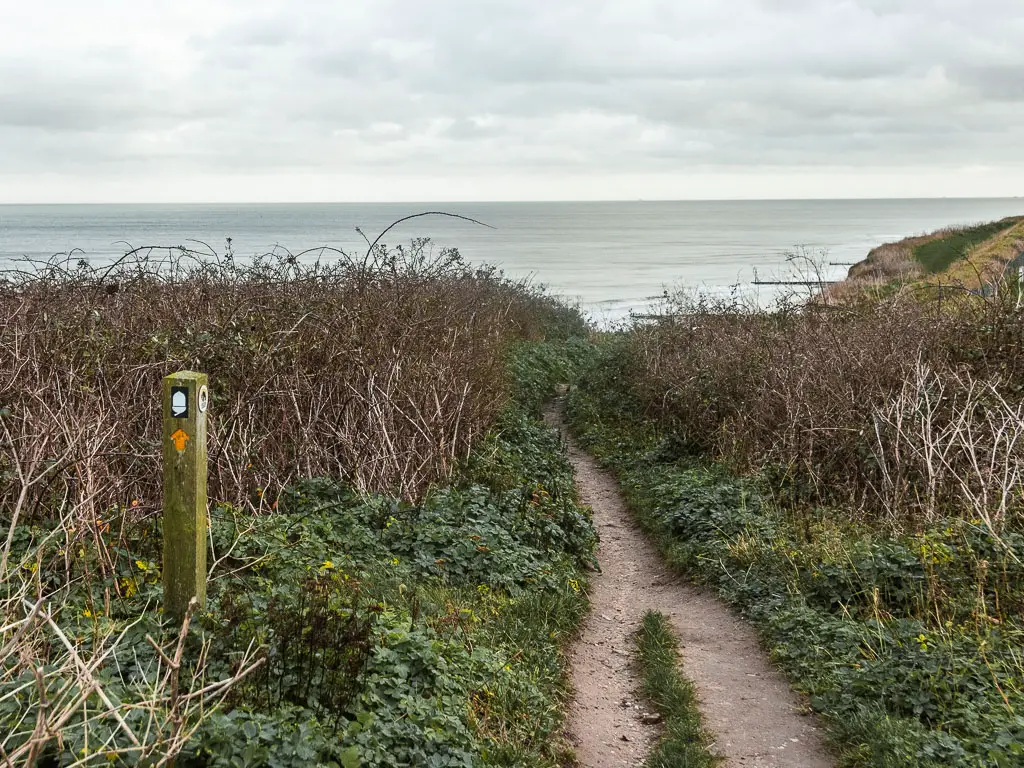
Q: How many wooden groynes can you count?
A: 3